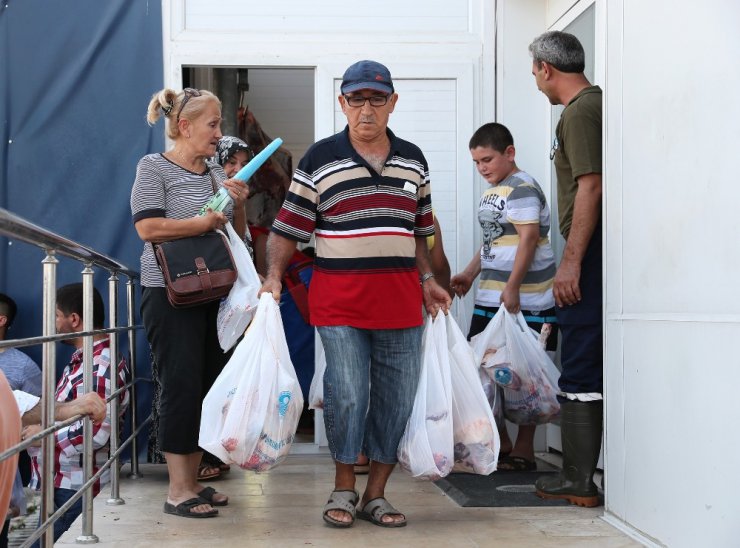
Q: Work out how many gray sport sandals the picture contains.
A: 2